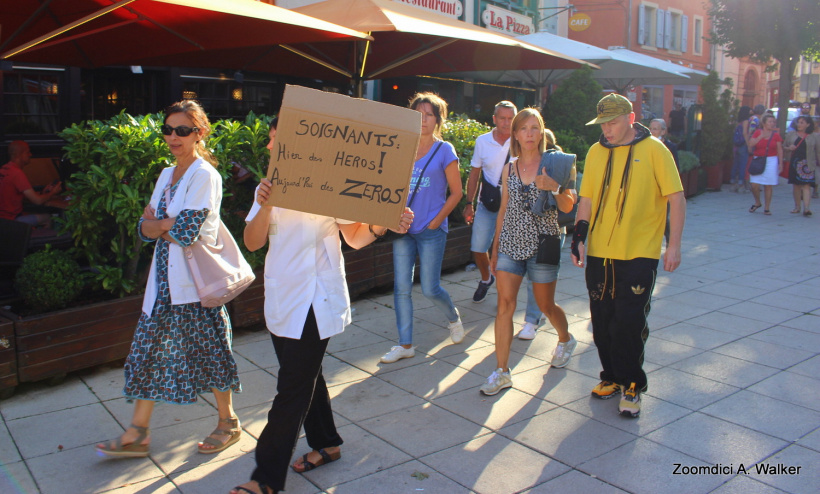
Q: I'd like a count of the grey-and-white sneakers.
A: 2